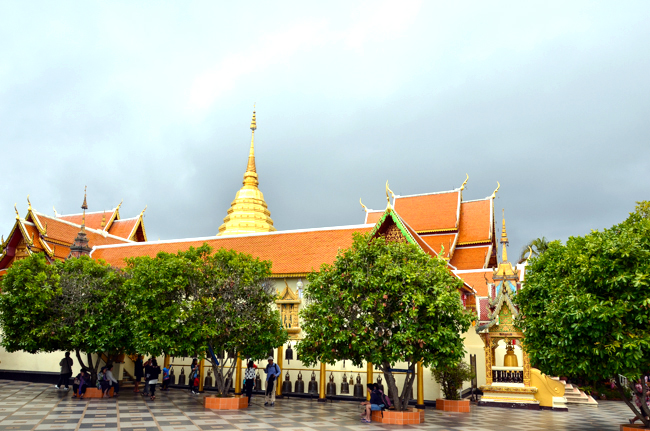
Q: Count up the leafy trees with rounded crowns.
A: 4